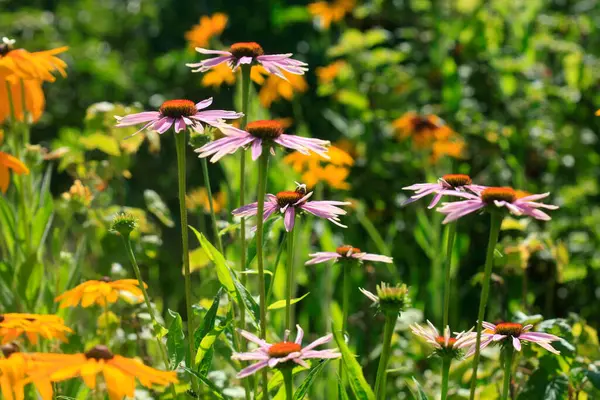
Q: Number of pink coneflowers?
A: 10